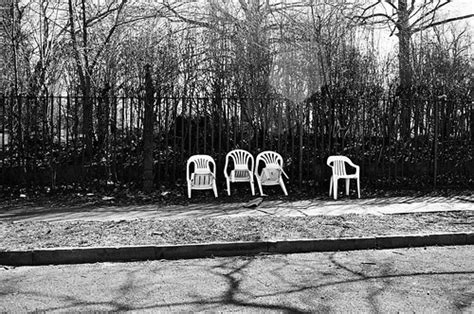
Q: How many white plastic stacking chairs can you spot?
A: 4